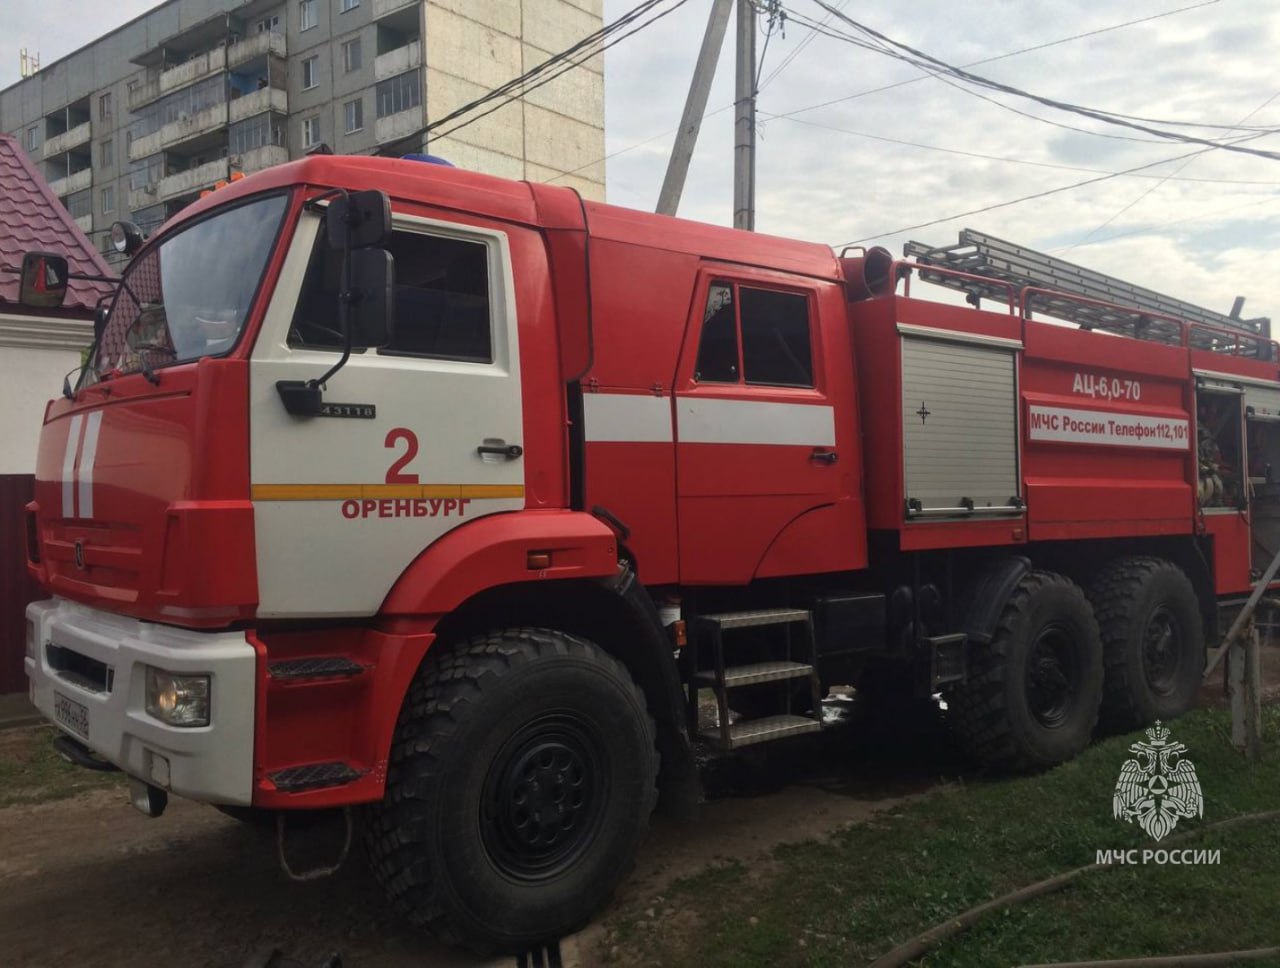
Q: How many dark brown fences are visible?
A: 1